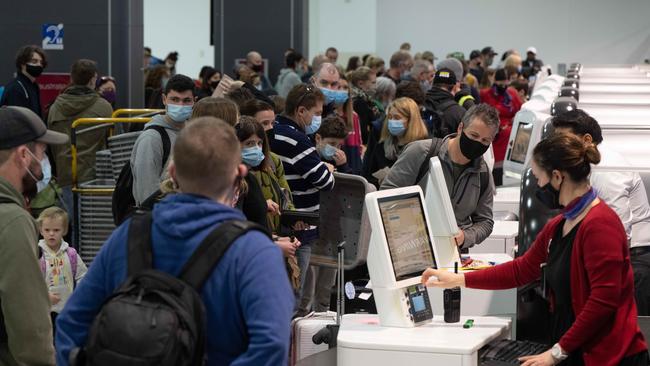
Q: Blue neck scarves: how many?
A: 2